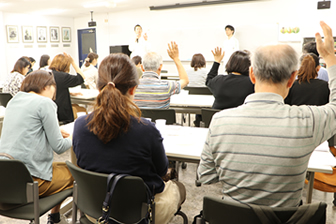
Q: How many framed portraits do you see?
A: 5